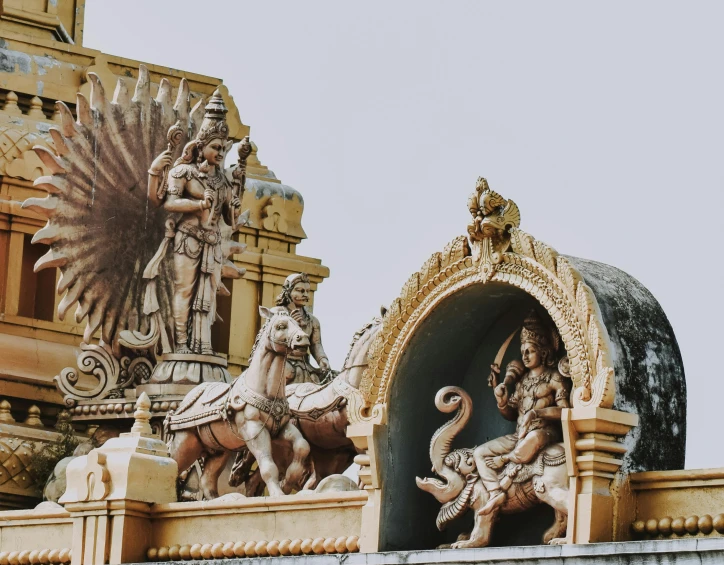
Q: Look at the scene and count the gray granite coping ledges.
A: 1